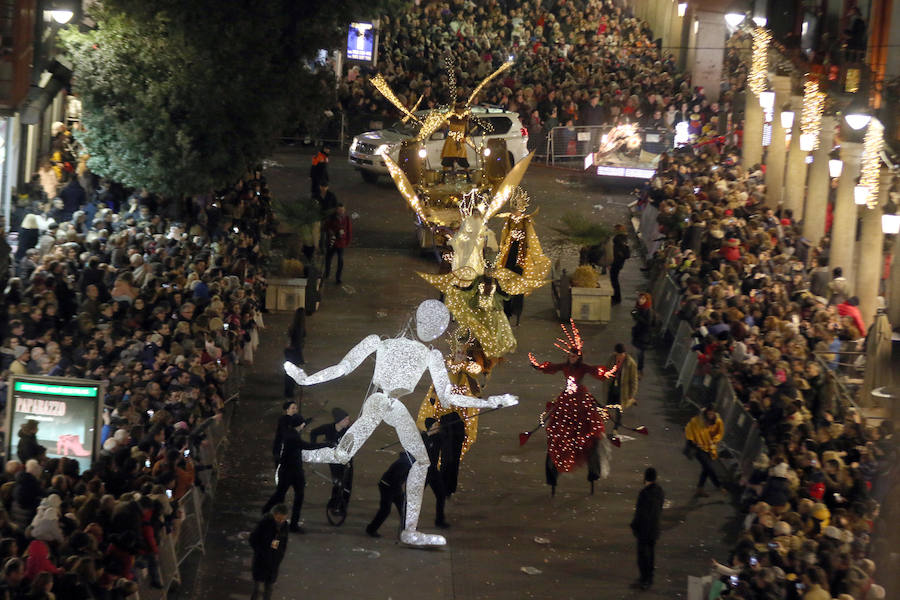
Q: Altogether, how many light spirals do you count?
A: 3